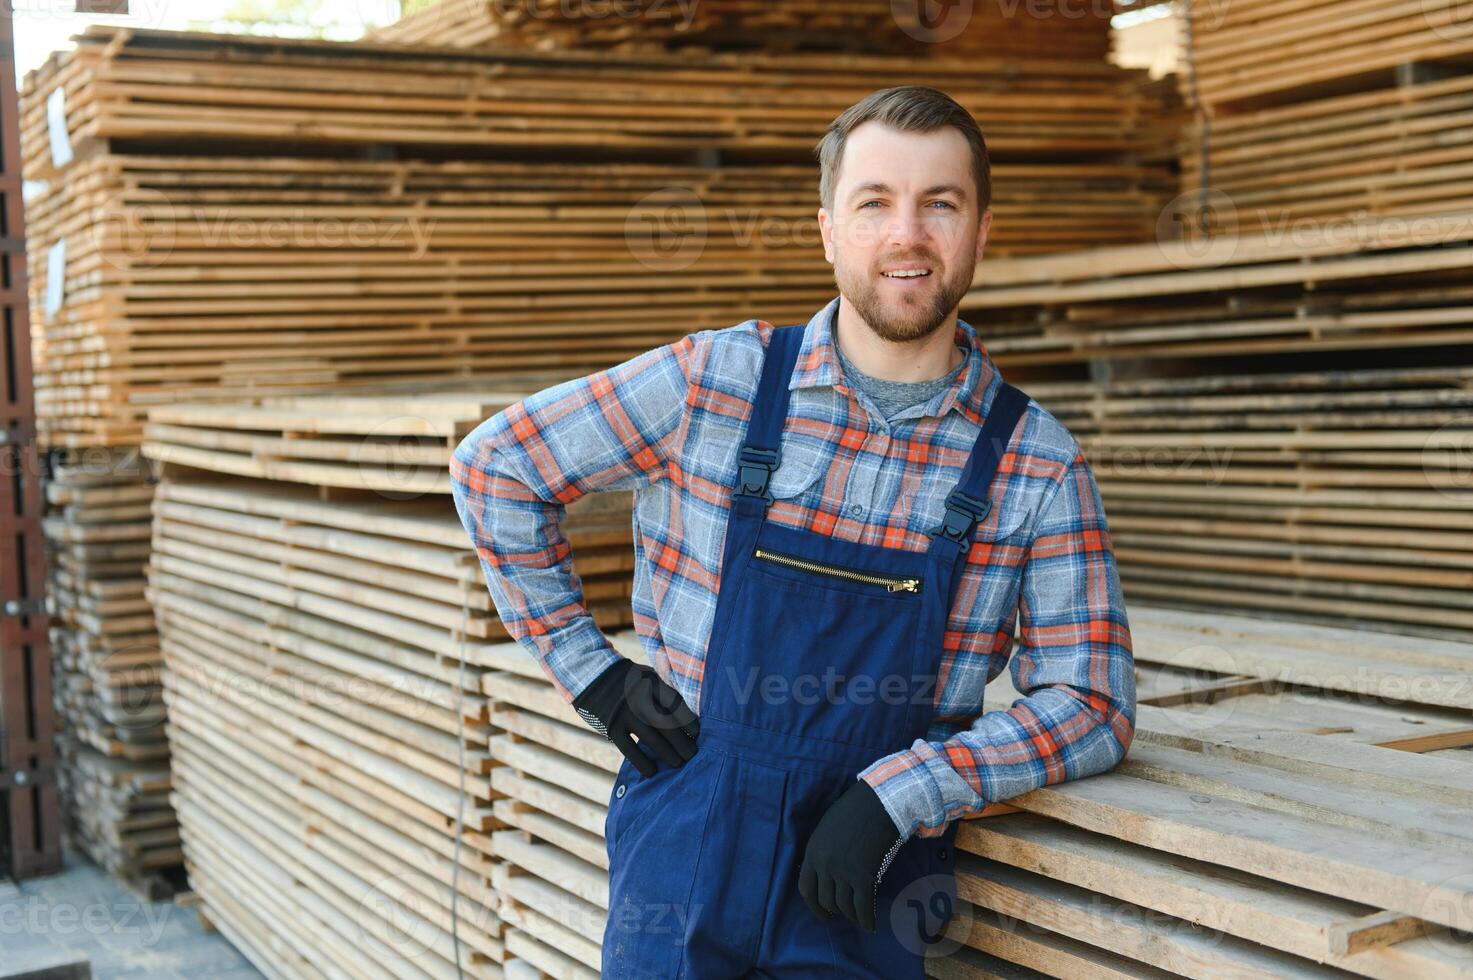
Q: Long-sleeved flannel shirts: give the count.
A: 1